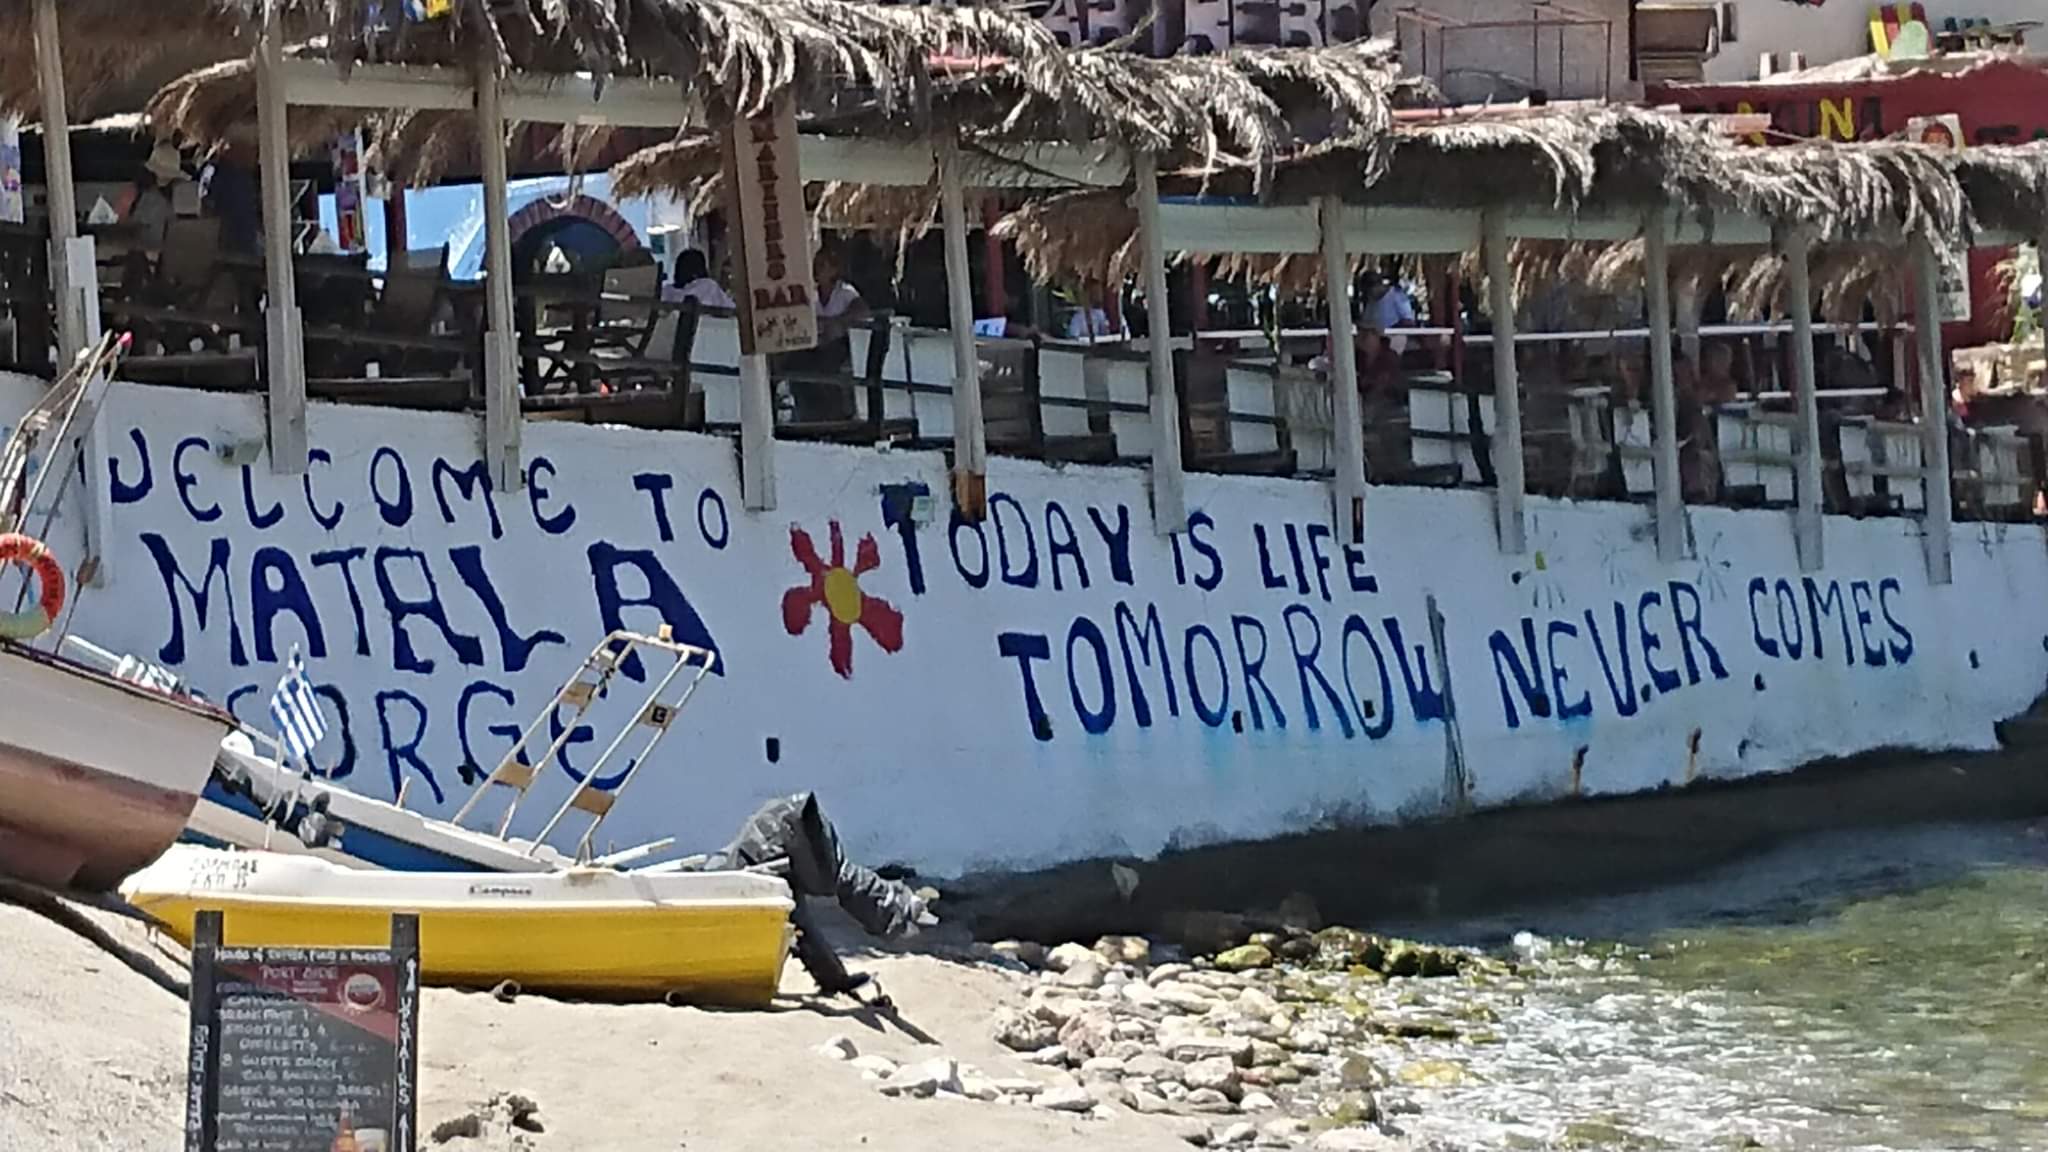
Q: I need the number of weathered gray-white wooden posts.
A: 11